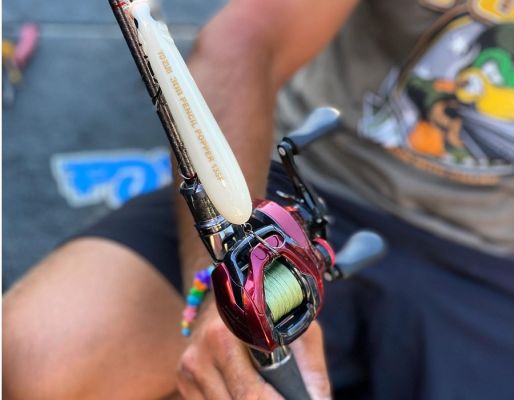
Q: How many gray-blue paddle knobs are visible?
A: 2